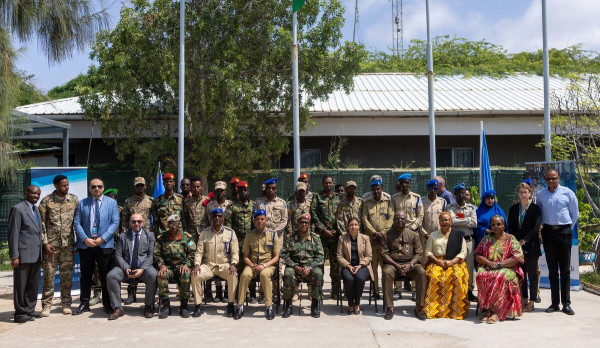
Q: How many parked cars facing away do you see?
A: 0